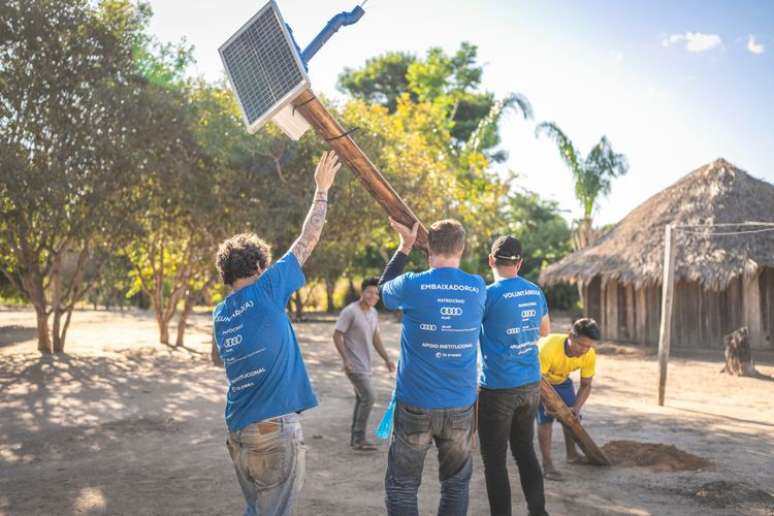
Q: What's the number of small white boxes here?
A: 1